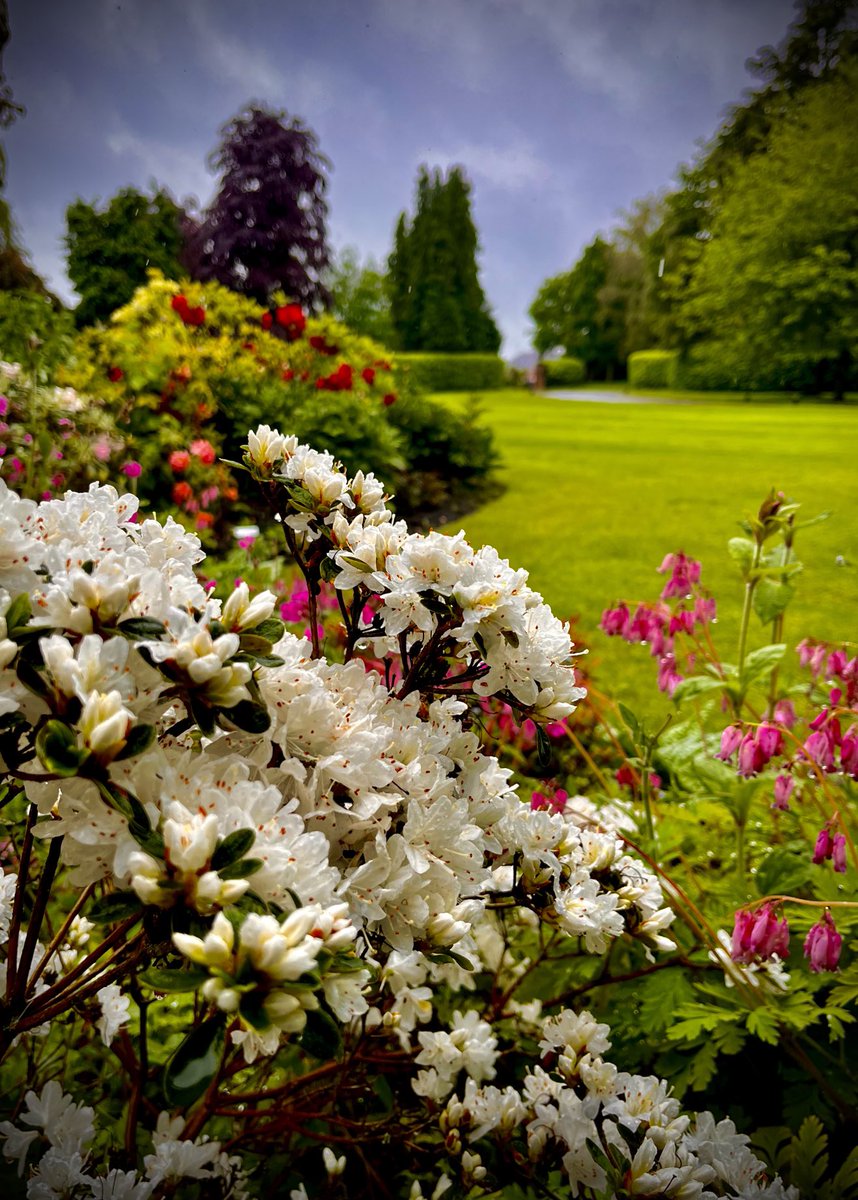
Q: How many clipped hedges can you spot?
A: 3